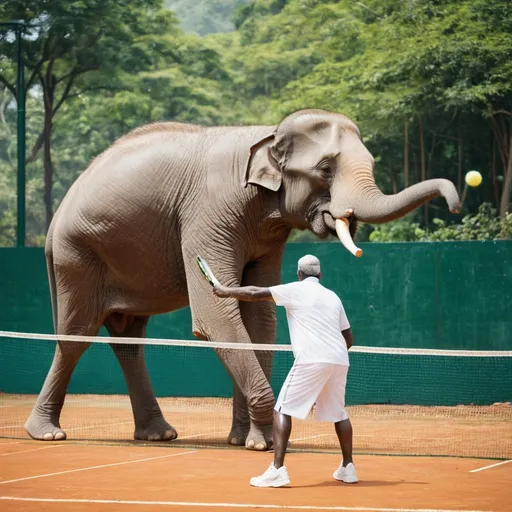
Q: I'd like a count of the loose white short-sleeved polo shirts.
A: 1